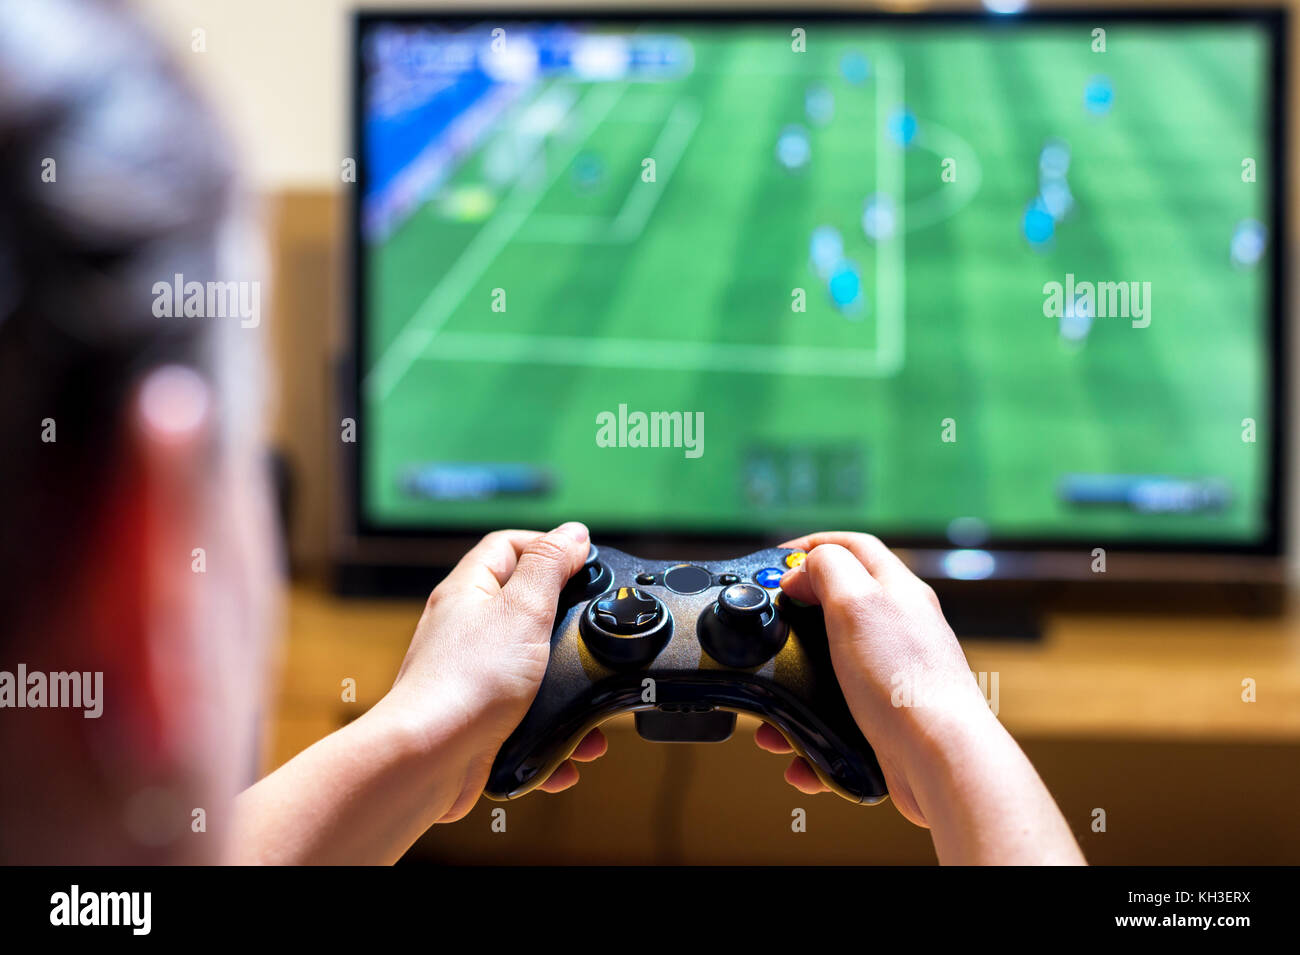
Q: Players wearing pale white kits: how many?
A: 8